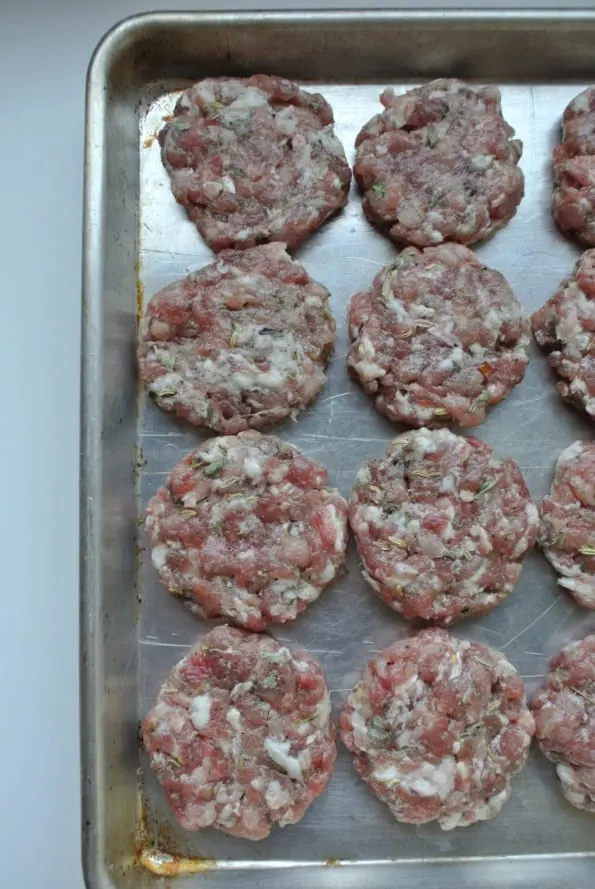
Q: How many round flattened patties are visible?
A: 12